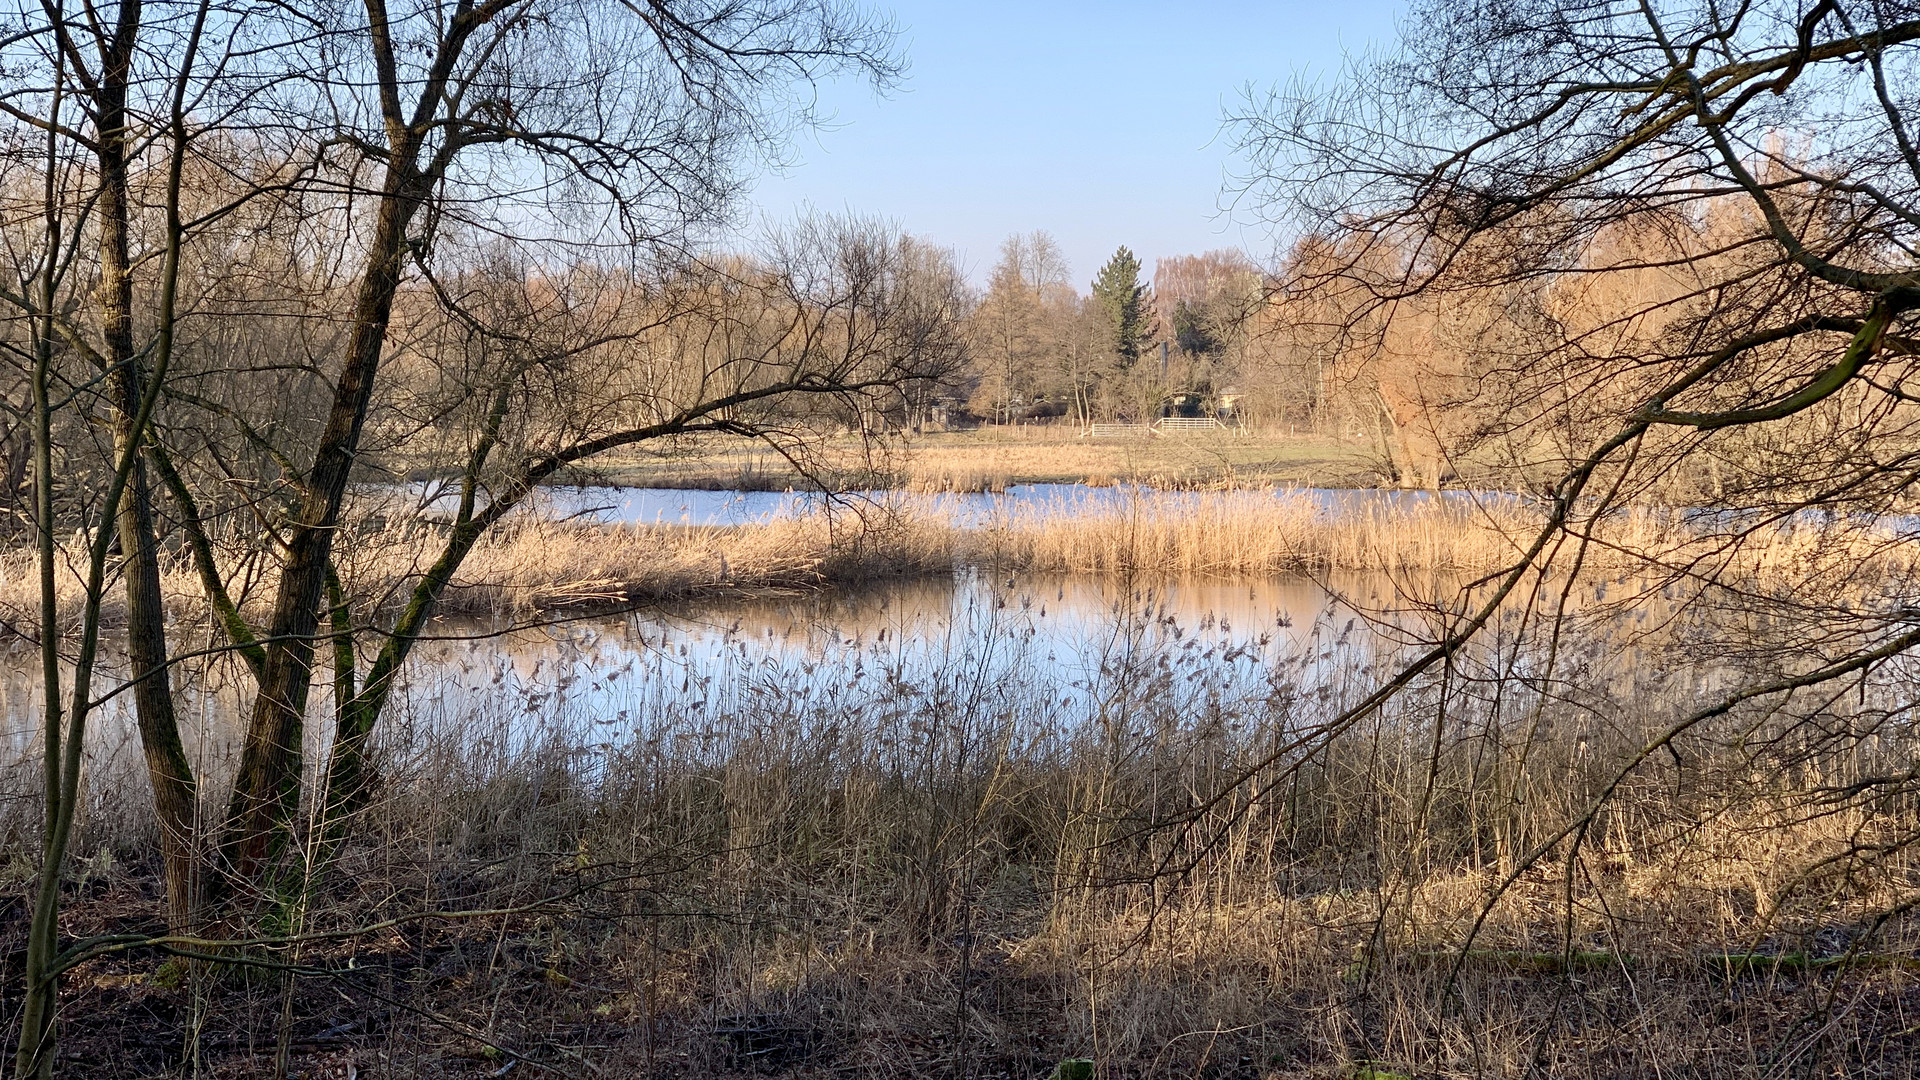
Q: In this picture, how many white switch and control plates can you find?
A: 0